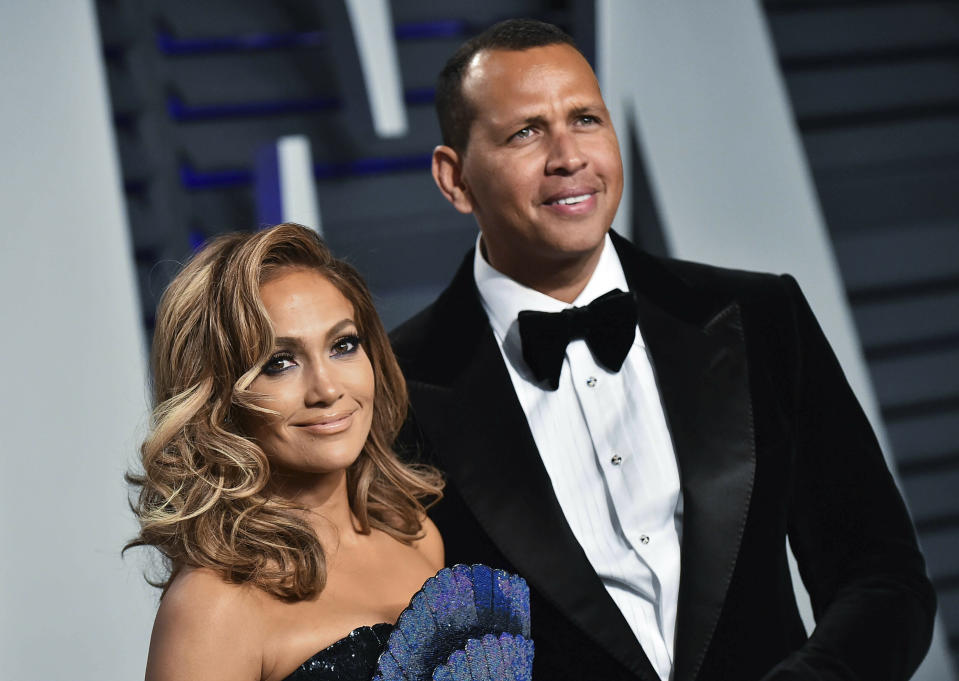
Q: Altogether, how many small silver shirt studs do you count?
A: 3